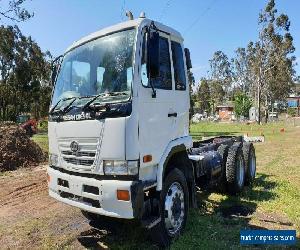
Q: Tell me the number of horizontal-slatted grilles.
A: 1